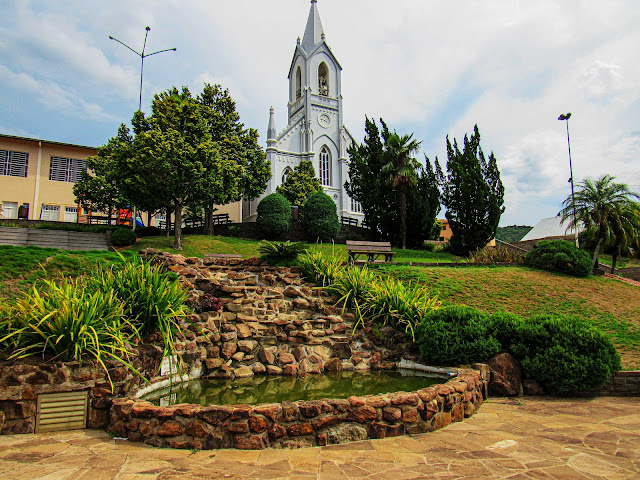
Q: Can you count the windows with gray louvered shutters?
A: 2